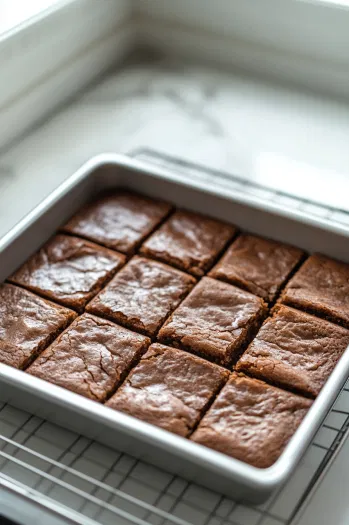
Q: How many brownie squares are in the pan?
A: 12